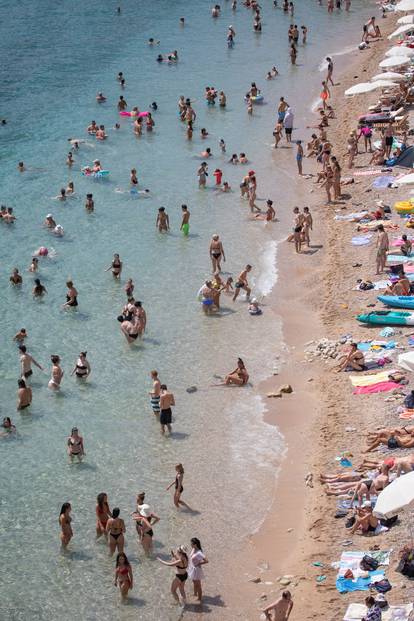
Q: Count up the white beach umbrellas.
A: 11